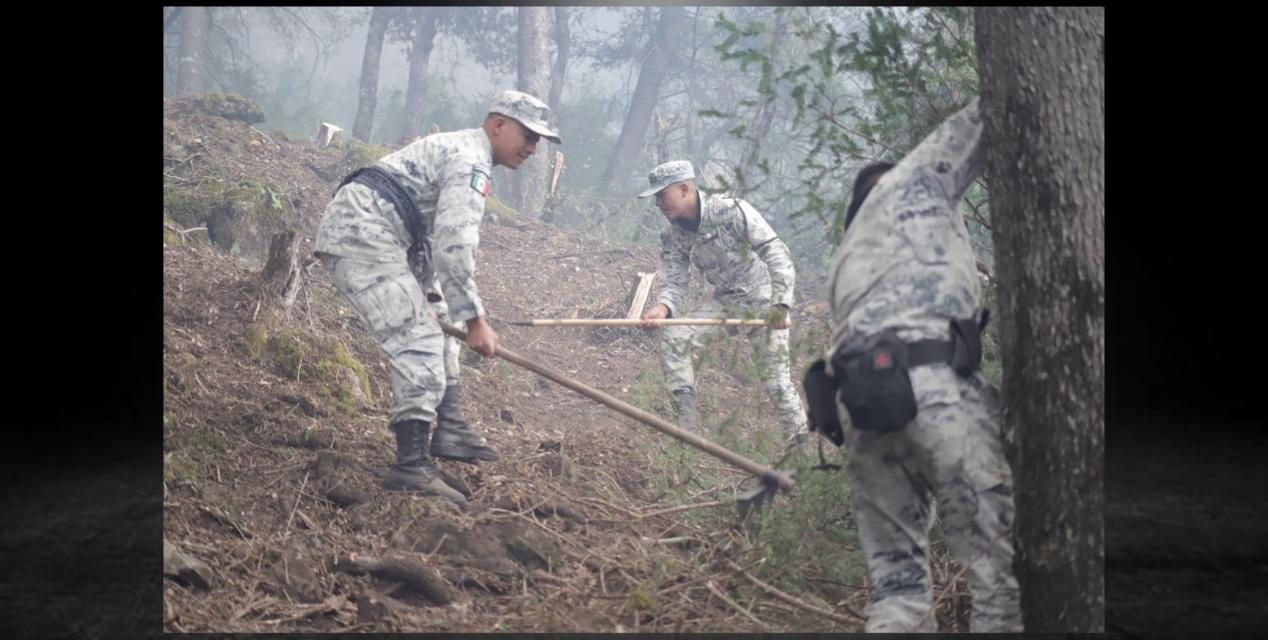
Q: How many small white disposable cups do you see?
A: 0